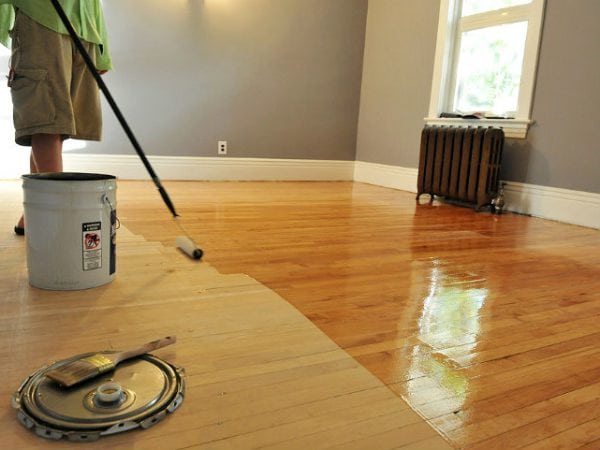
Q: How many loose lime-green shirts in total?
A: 1